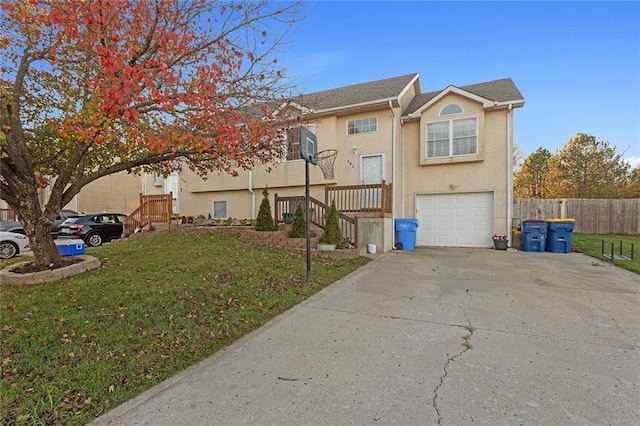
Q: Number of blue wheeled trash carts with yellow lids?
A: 1